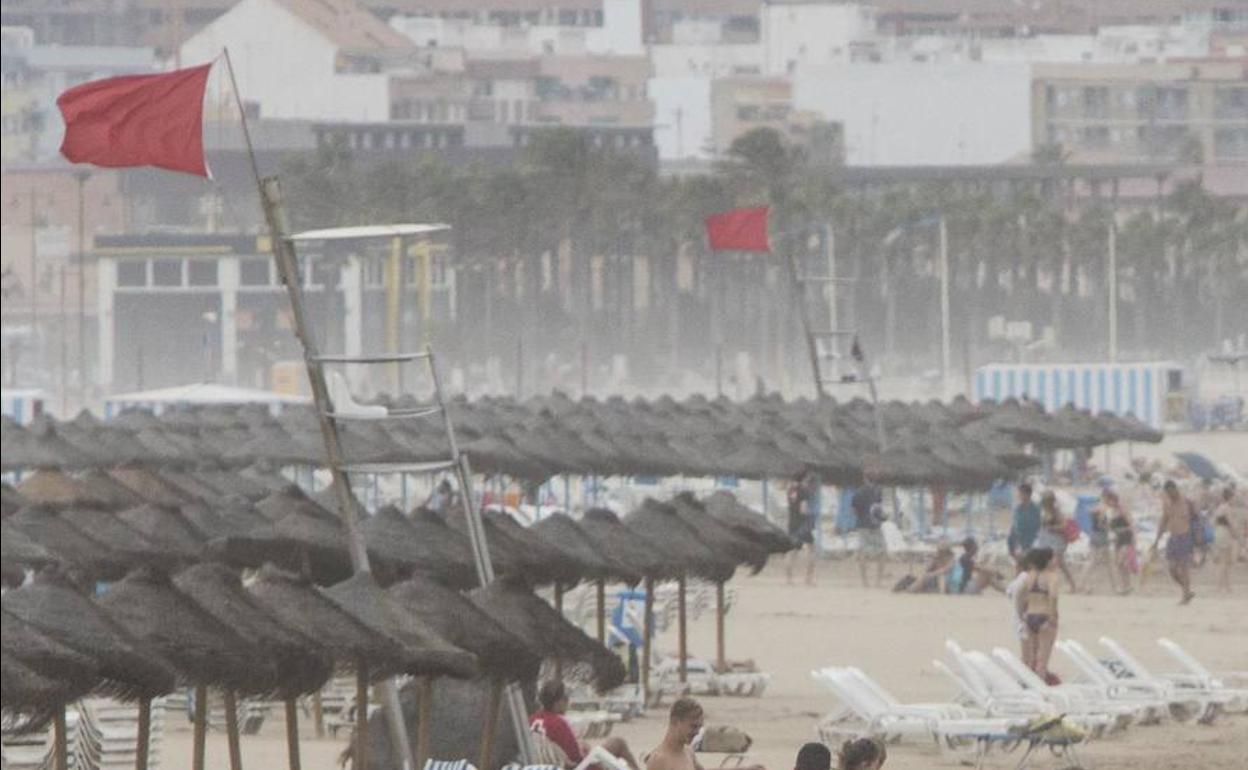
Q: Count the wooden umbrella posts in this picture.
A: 14